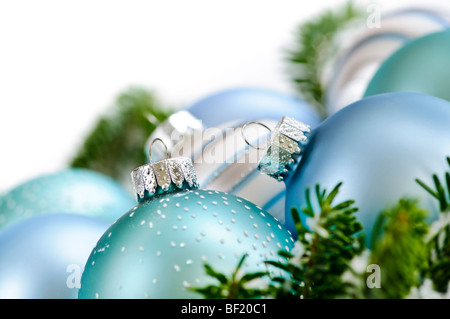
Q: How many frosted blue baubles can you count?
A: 3